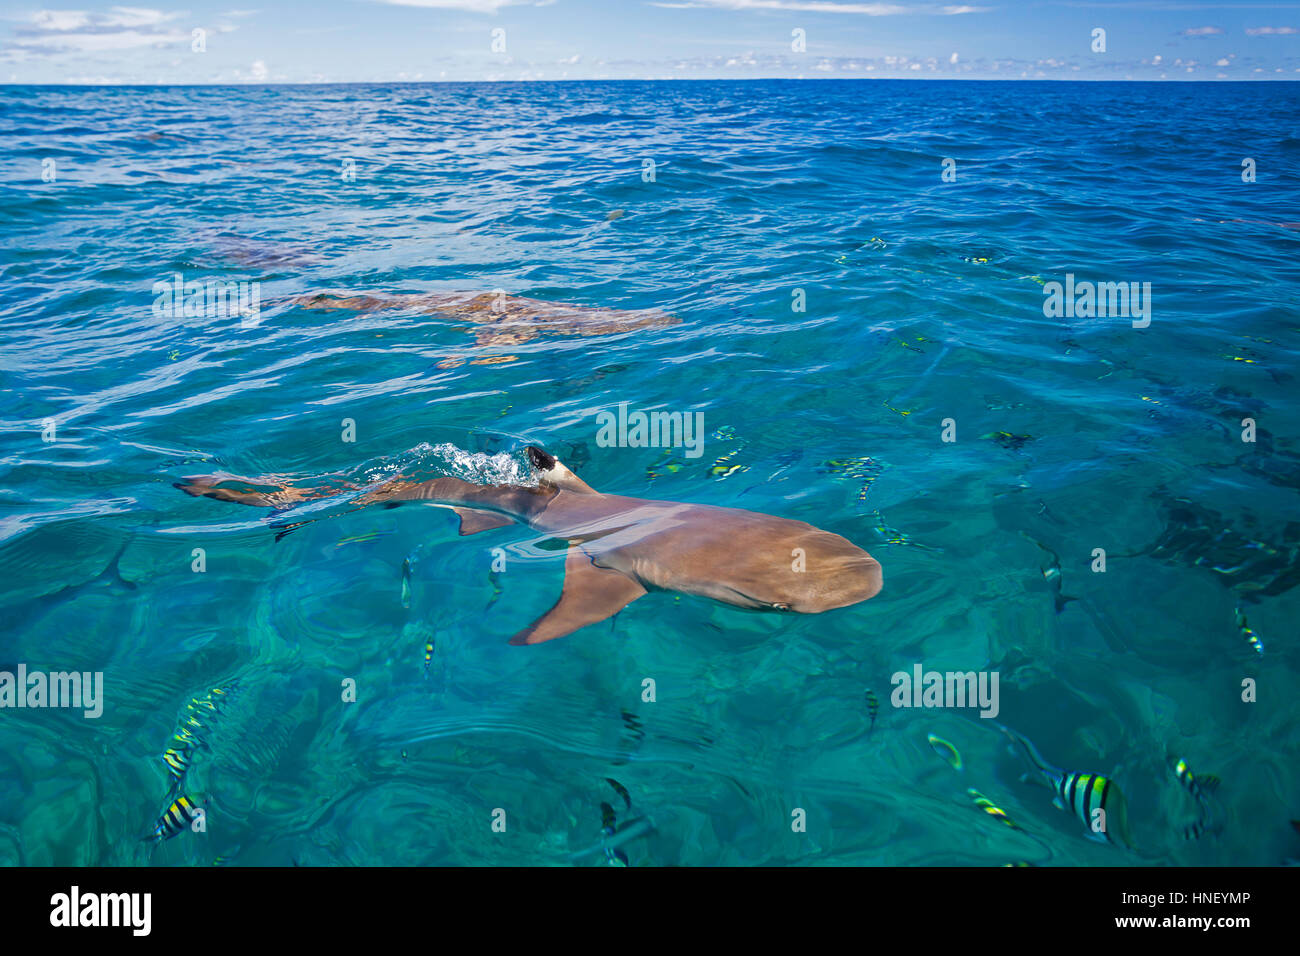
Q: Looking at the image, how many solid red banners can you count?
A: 0